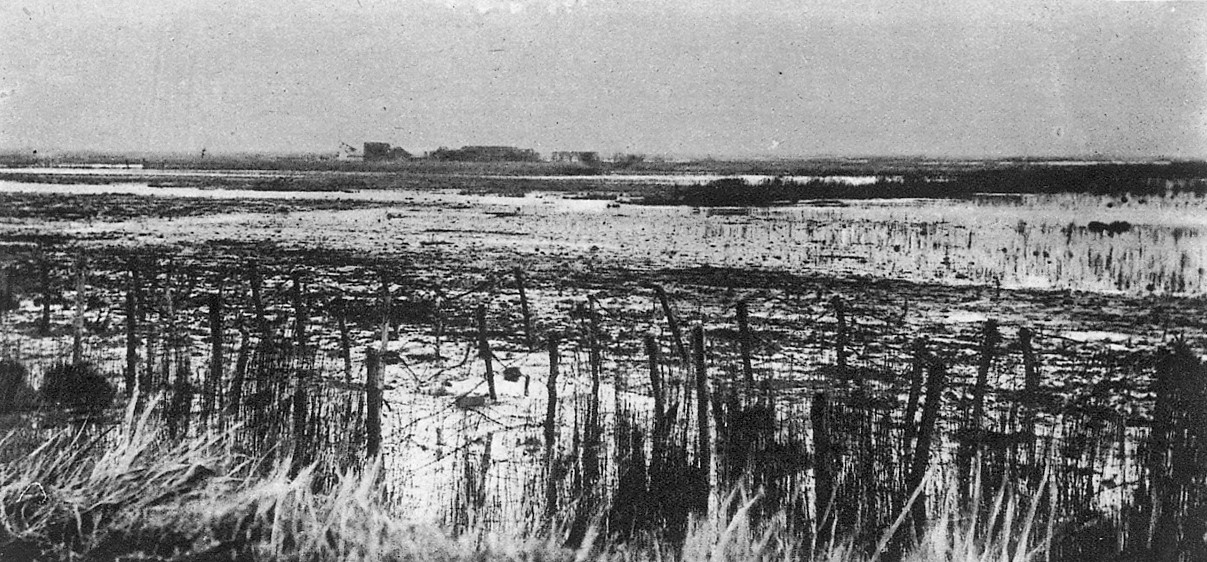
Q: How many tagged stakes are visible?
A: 0